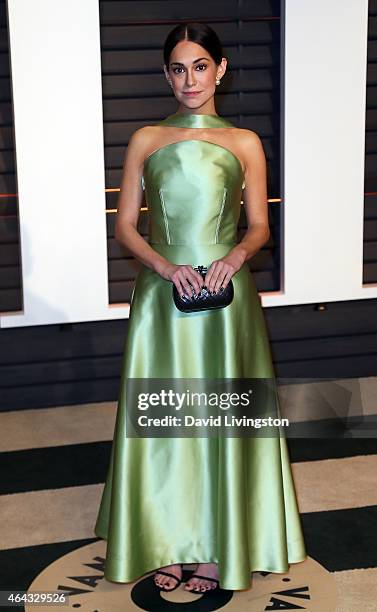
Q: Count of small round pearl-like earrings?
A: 2